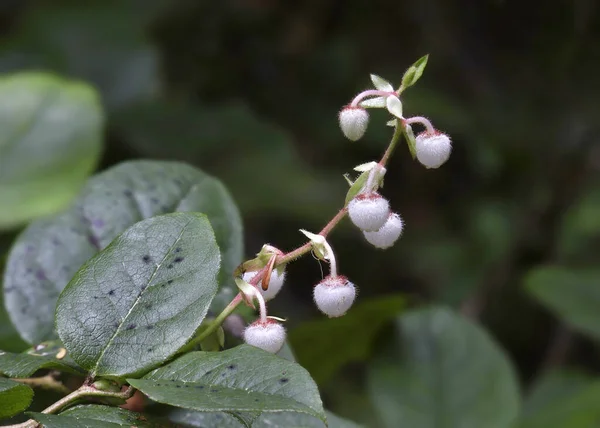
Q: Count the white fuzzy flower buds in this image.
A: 7